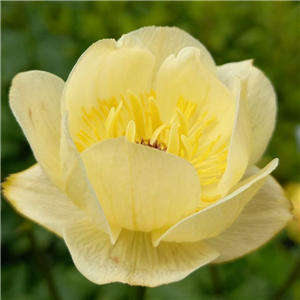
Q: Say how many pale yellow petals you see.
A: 12